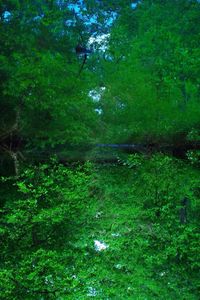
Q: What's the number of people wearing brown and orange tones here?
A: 0